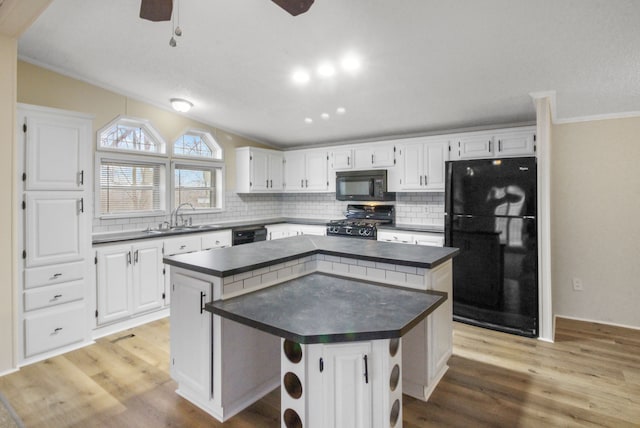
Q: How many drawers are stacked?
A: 3